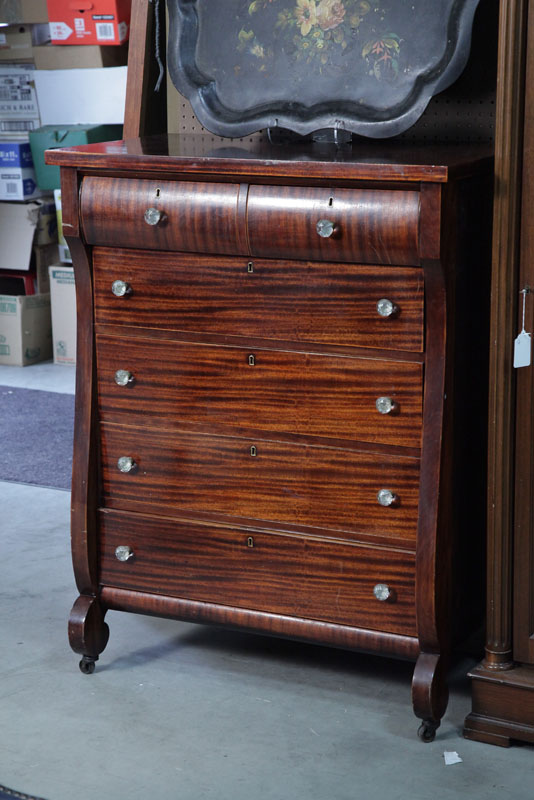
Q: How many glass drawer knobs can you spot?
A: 10